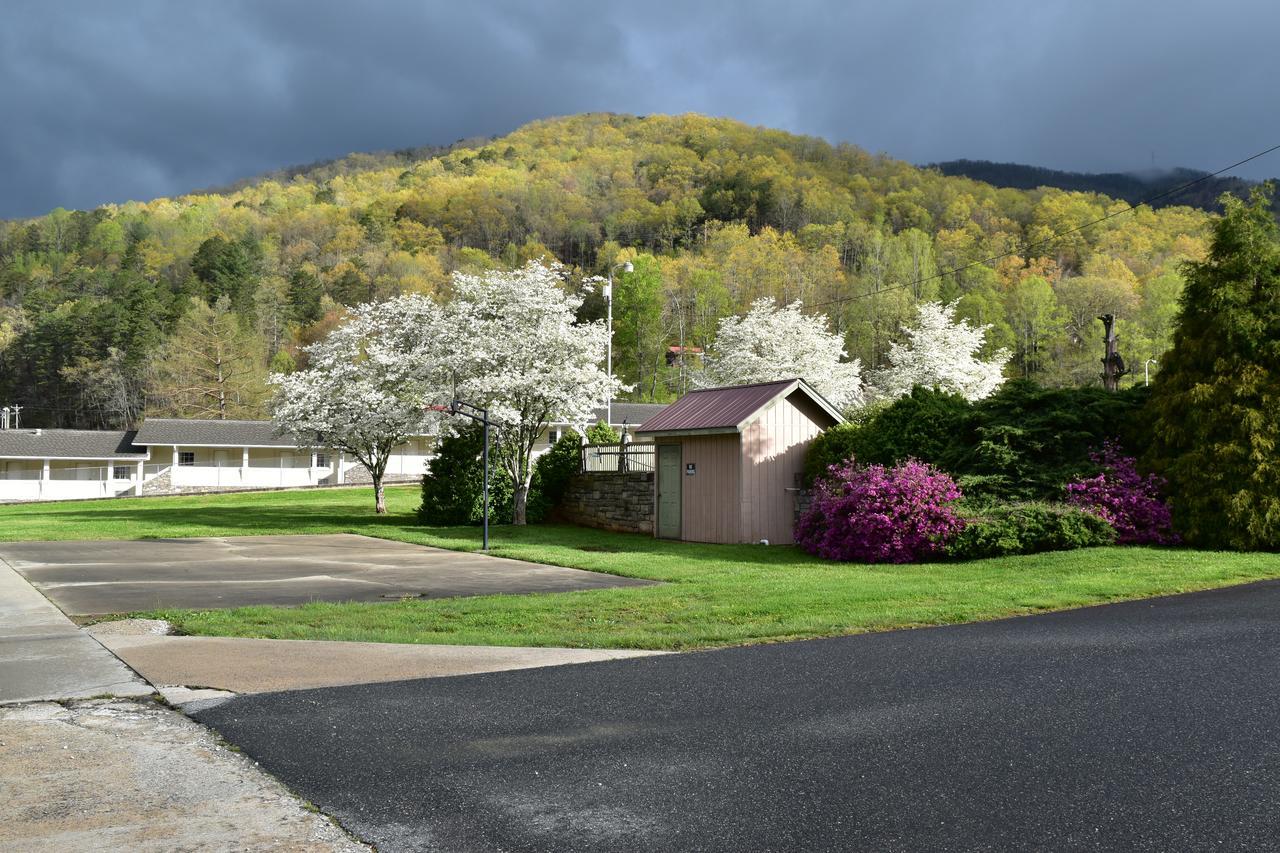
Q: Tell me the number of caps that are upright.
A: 0